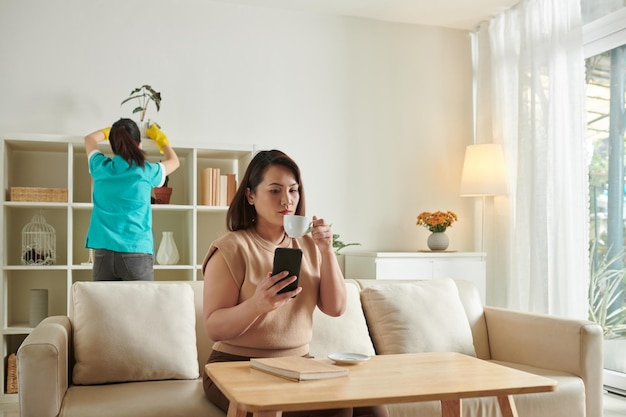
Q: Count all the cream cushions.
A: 3